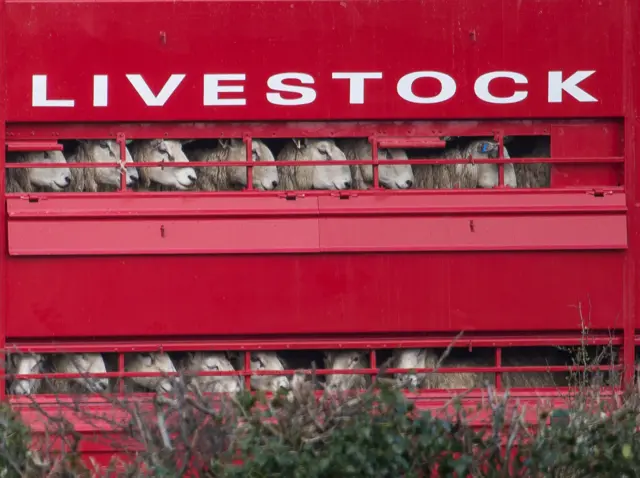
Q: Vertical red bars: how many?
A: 8